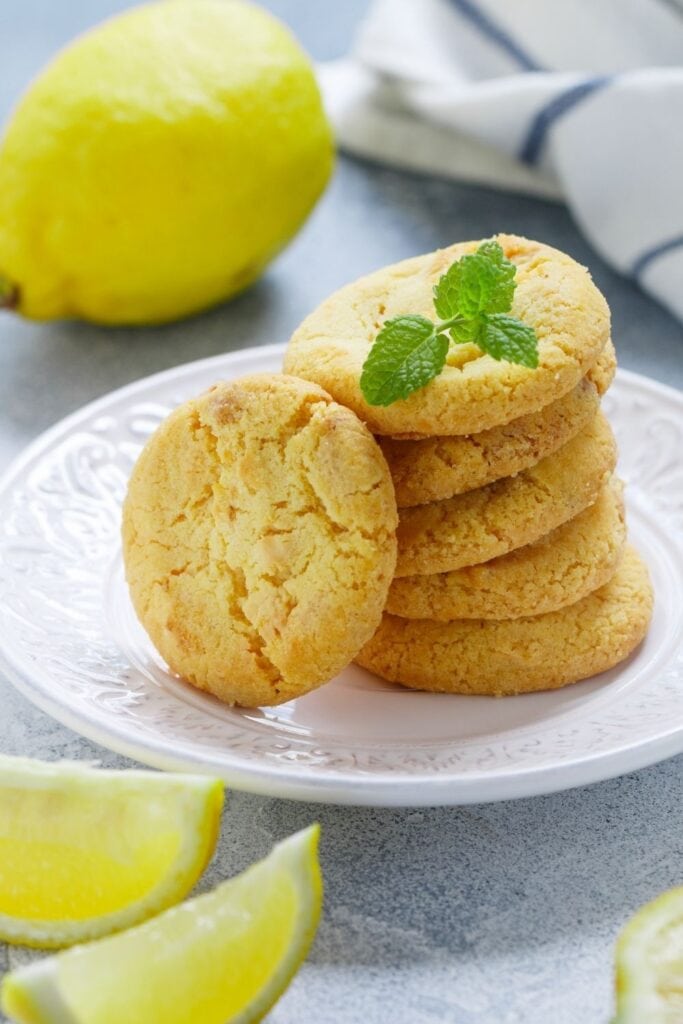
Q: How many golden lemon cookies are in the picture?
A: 6